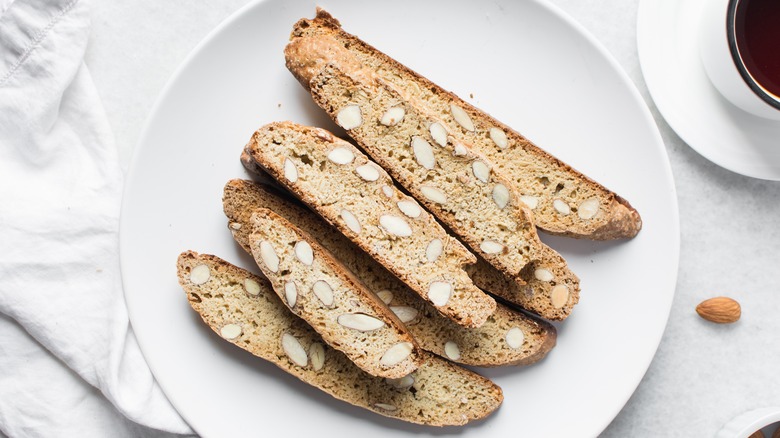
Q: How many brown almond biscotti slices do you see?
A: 7